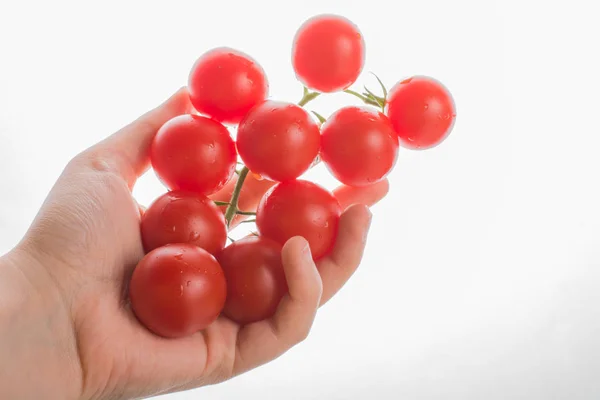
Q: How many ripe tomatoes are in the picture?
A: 10